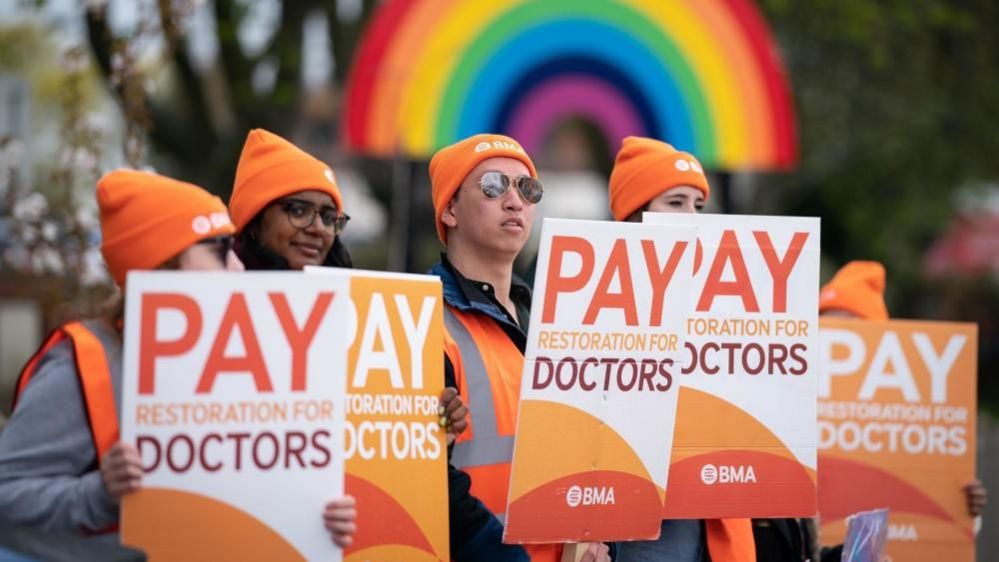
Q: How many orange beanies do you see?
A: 5